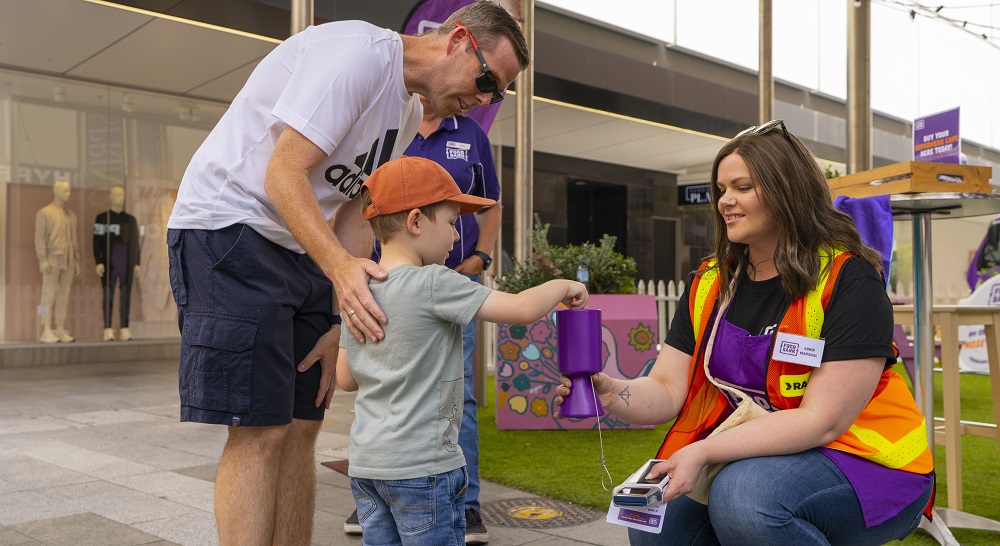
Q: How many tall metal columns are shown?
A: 4